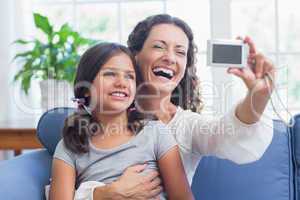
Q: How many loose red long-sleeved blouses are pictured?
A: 0